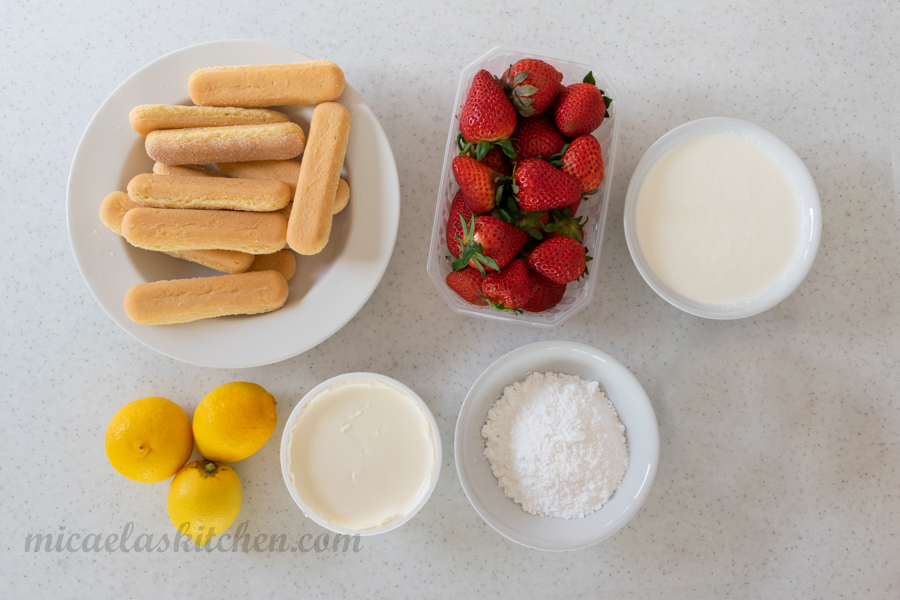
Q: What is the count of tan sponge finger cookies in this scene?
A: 11